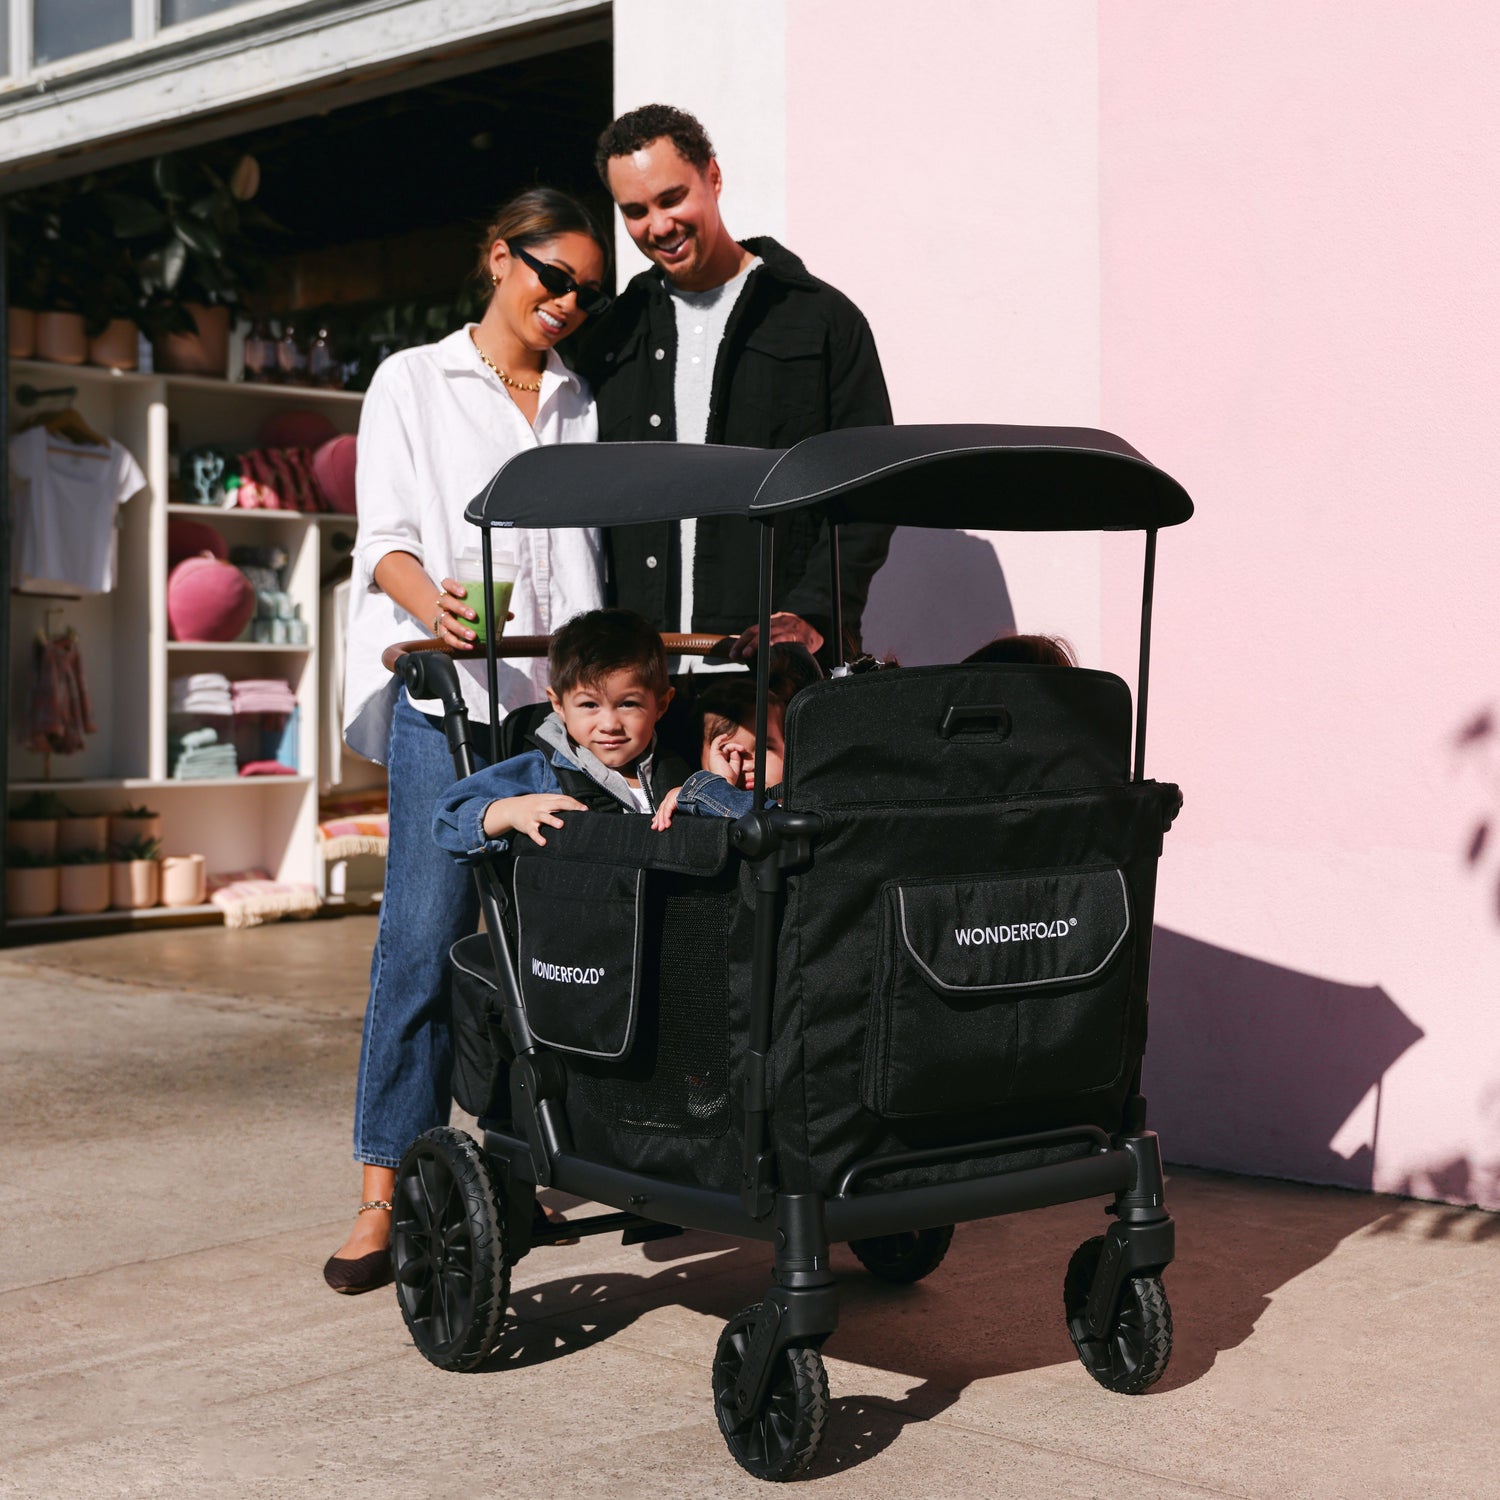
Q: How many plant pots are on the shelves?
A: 11